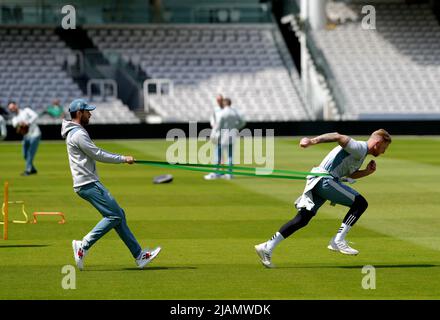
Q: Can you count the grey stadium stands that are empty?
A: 3